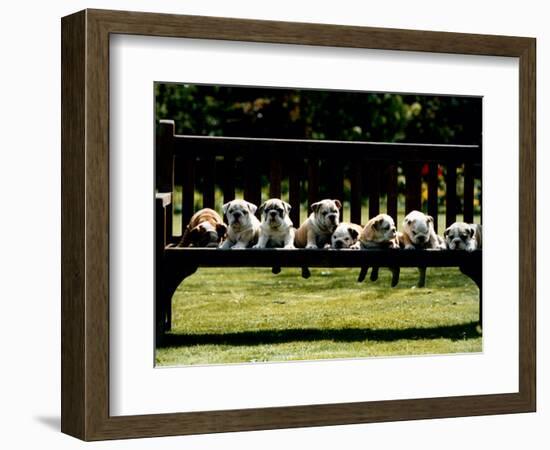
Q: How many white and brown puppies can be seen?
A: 8